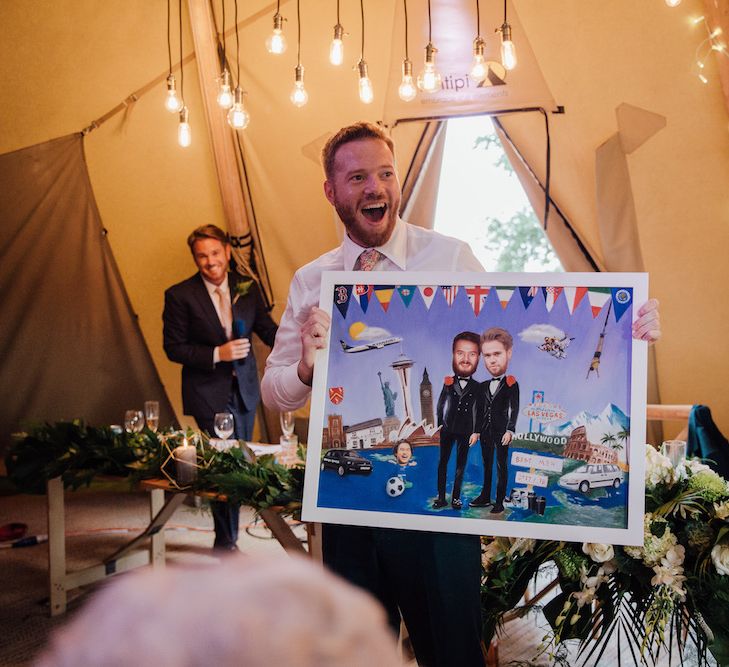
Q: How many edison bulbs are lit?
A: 12